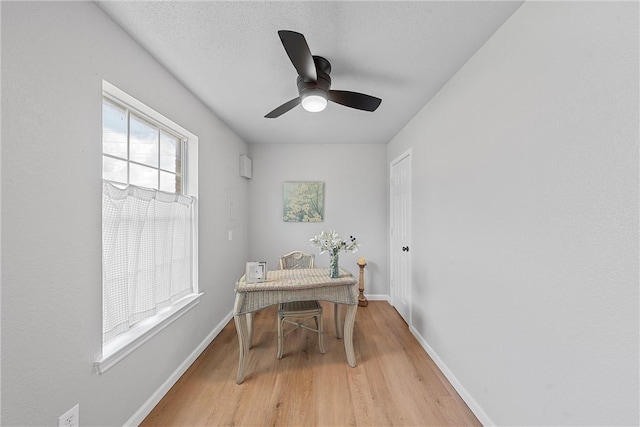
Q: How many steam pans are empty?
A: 0